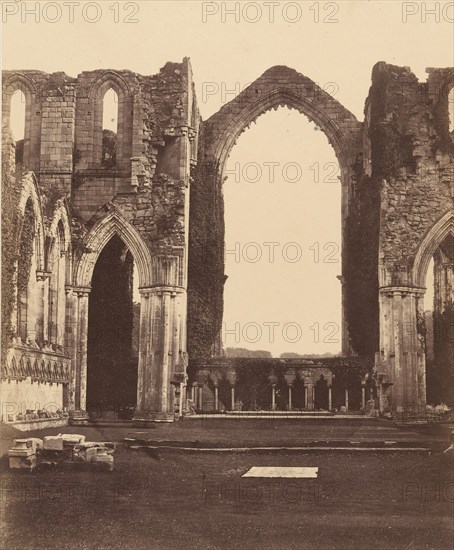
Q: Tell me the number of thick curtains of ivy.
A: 2